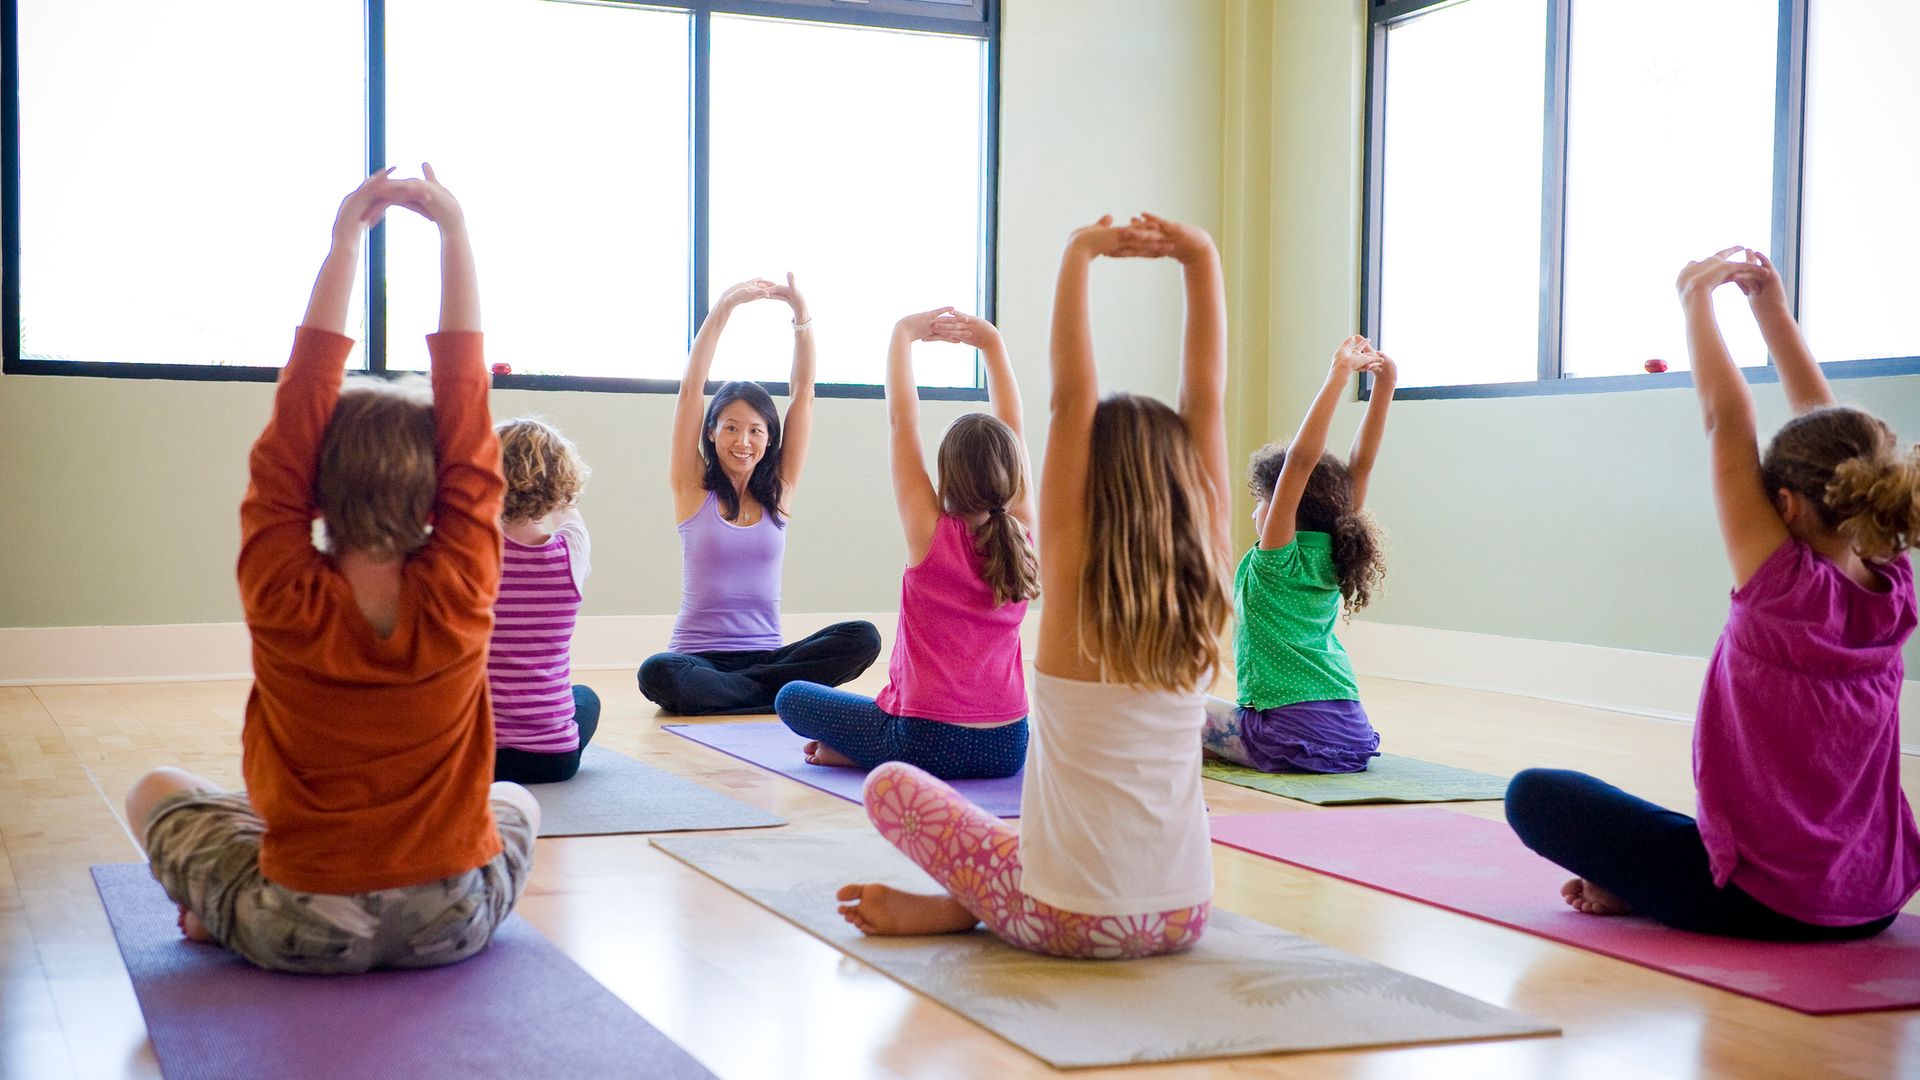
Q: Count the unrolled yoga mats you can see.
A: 6